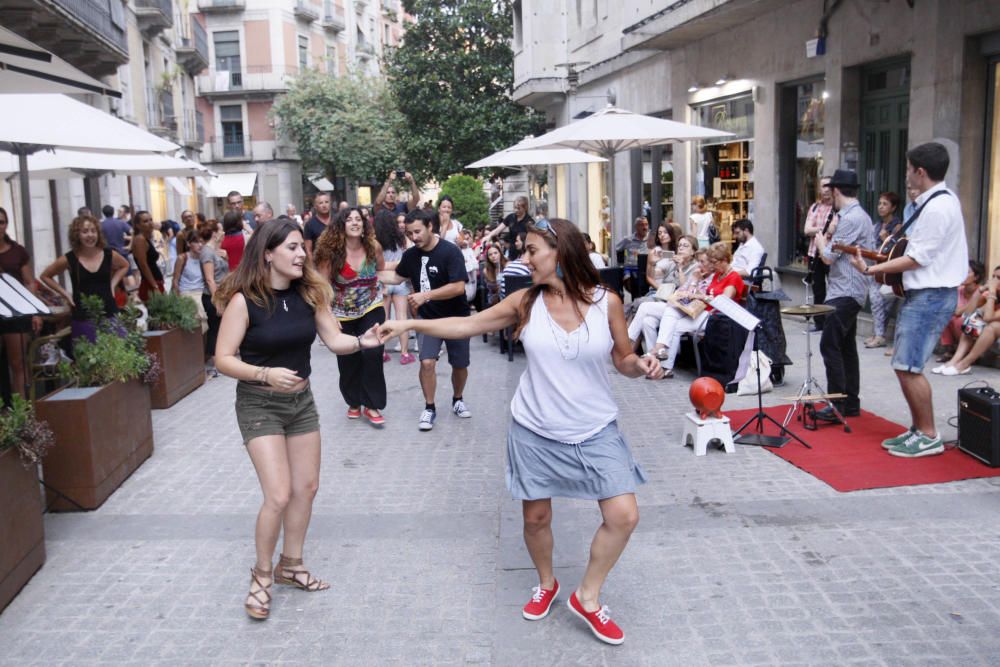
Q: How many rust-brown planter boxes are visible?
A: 3